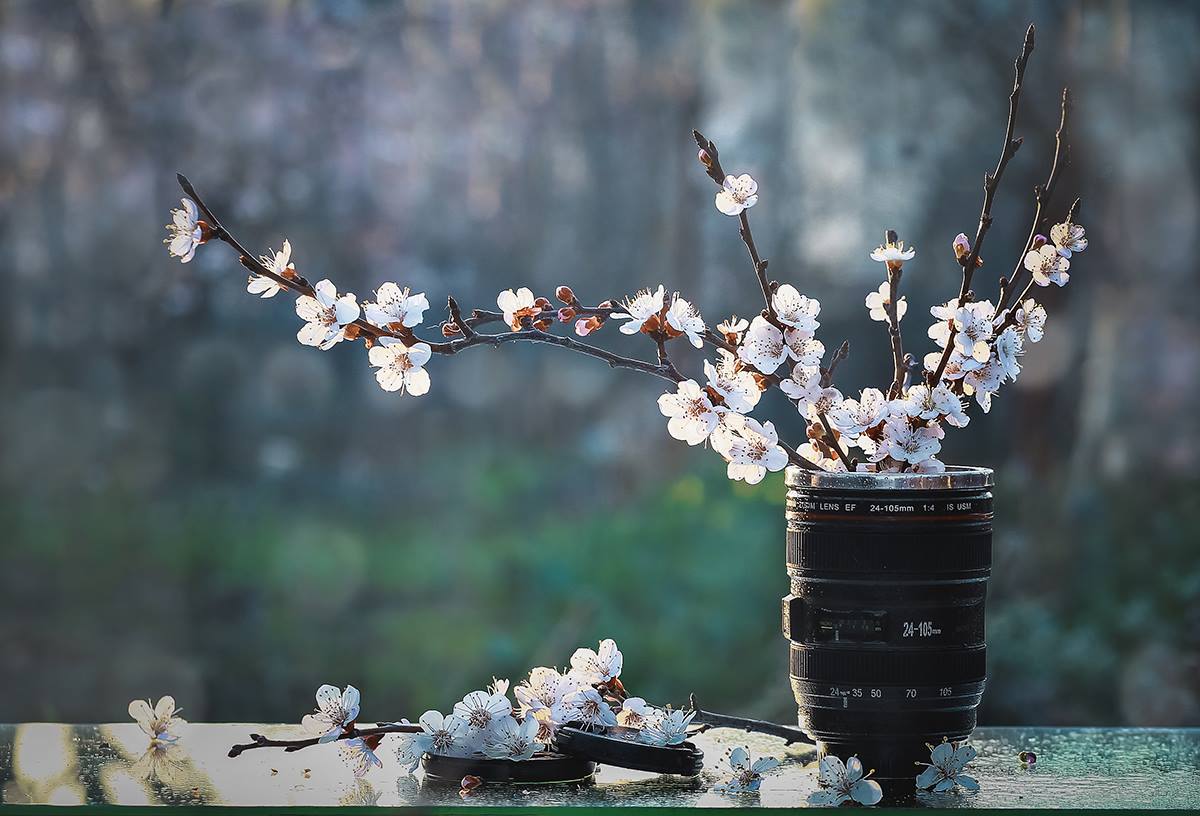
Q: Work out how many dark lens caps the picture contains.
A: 2